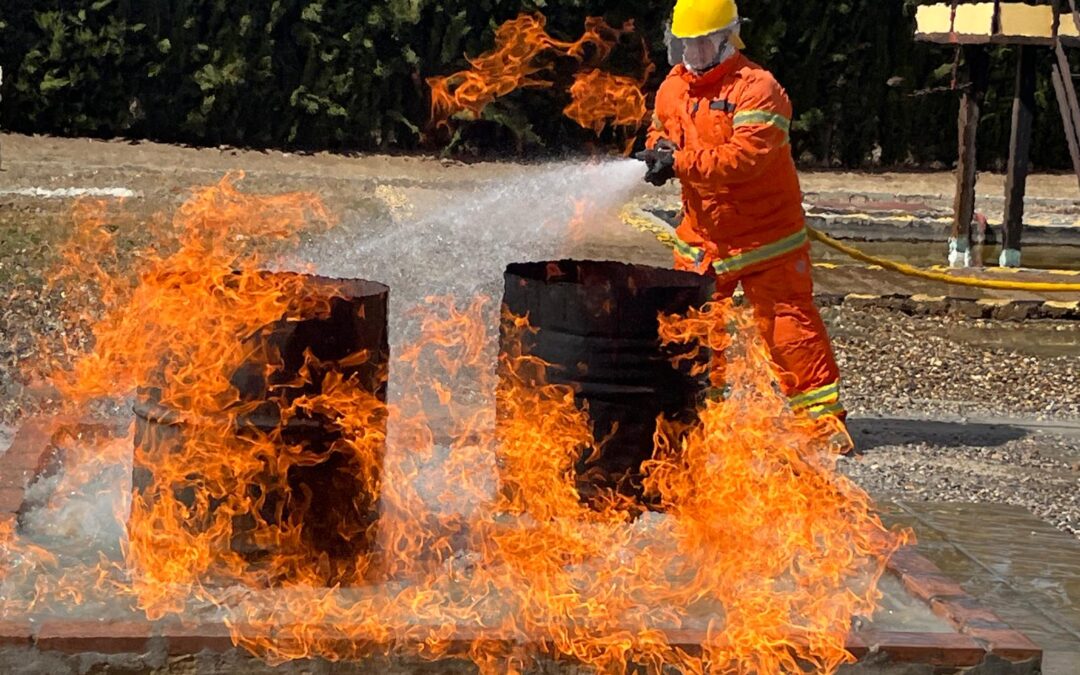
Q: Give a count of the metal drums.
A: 2